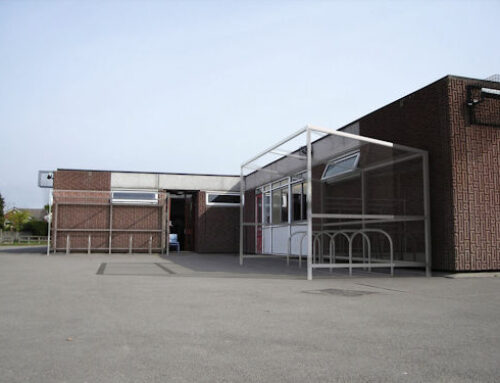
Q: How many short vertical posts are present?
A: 4